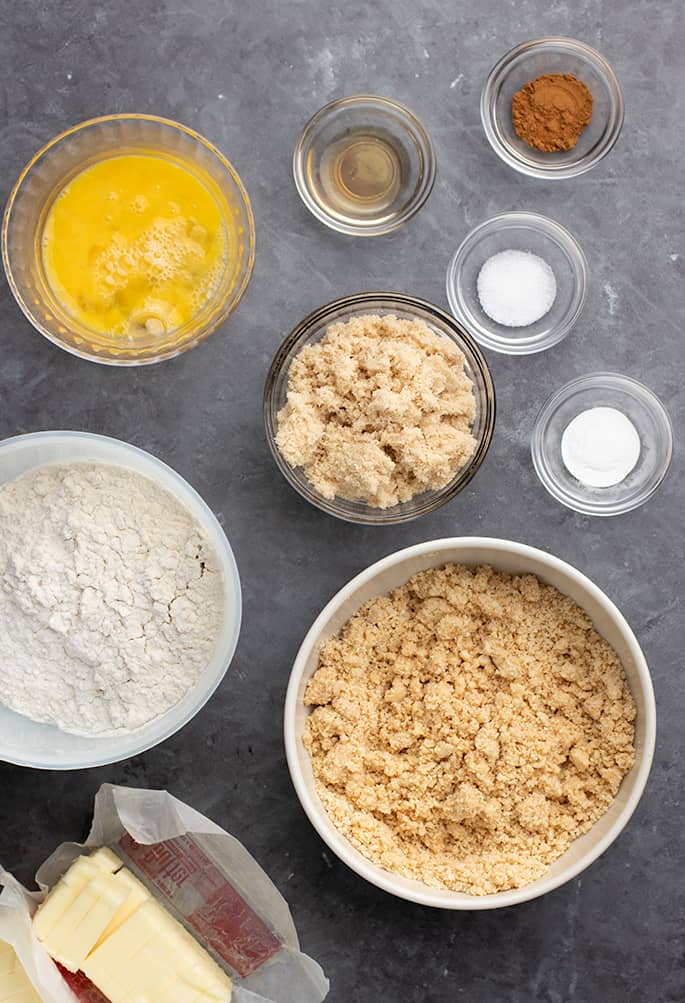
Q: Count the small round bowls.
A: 4